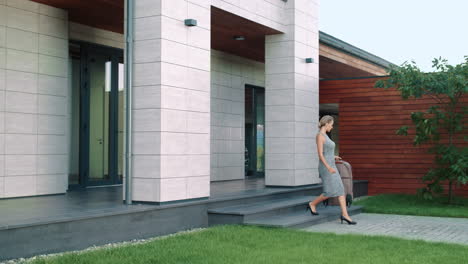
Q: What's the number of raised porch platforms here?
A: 1